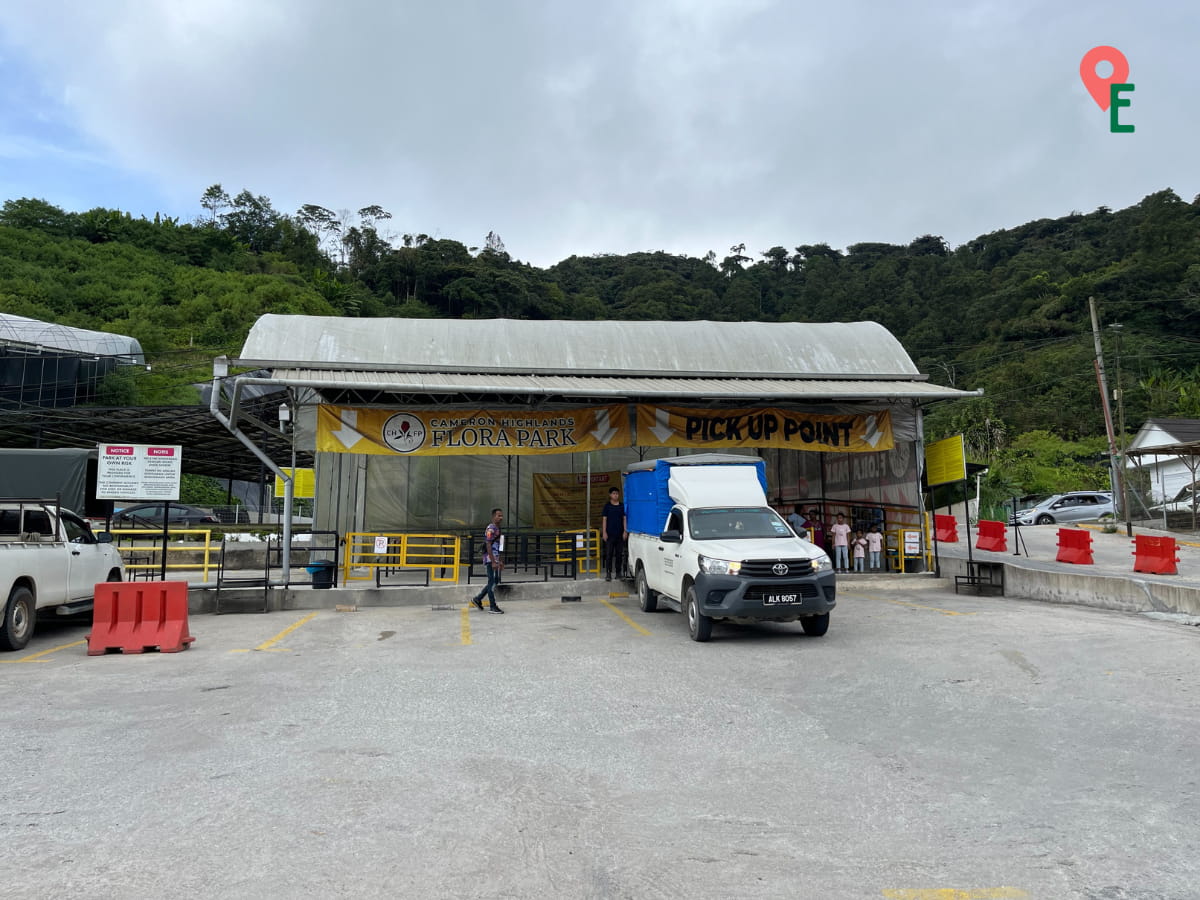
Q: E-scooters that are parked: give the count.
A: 0